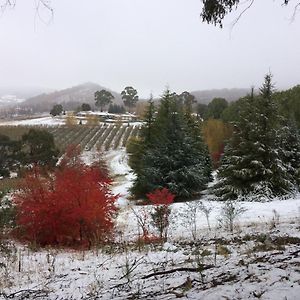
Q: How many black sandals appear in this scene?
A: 0